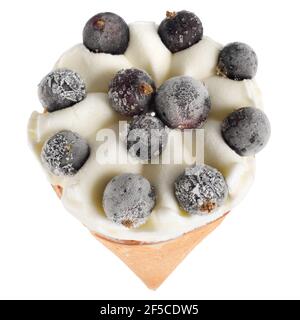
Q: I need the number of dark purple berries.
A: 11